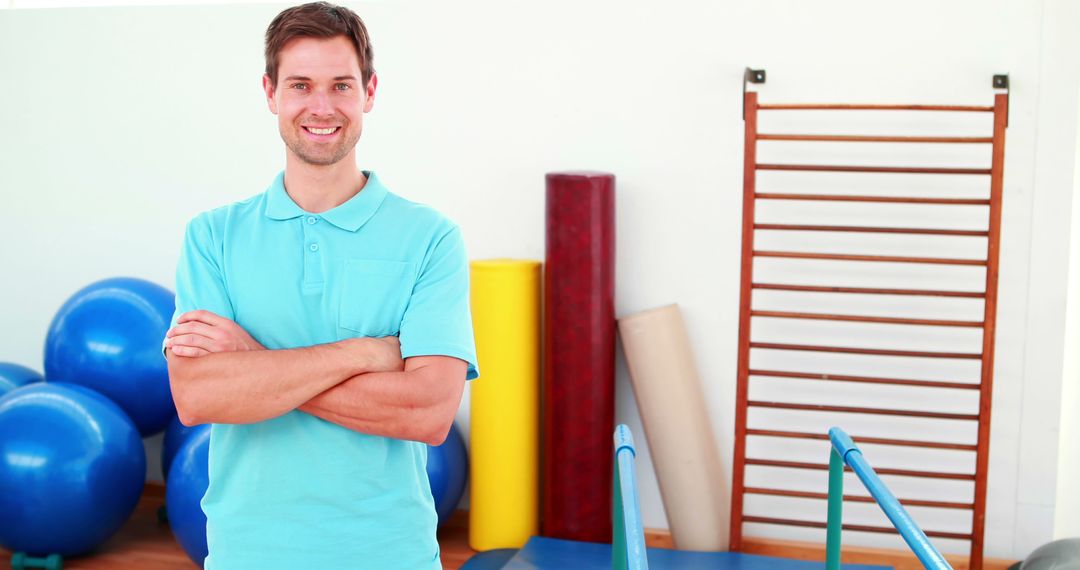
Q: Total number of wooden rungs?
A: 15